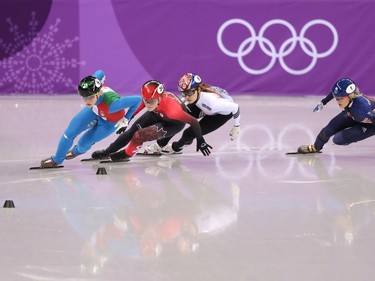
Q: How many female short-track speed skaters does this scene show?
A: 4